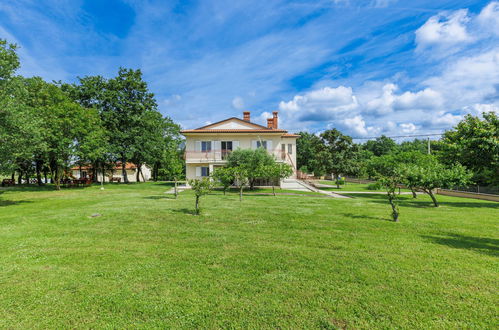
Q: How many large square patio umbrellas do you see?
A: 0